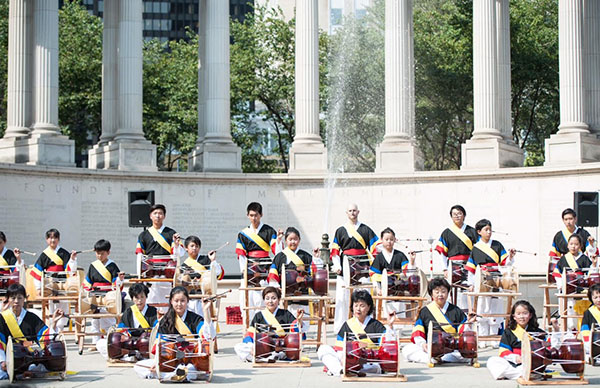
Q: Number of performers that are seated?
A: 8